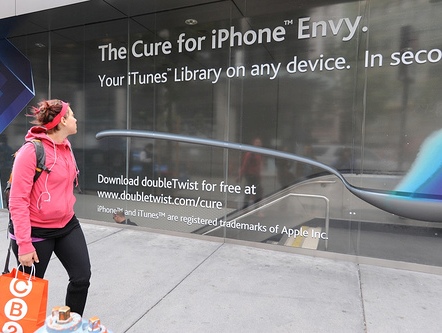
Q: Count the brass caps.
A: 3